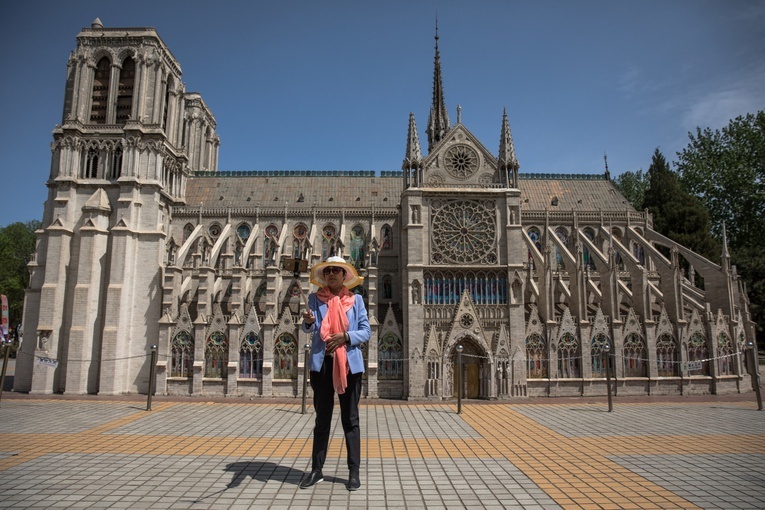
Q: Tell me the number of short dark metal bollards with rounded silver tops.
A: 6